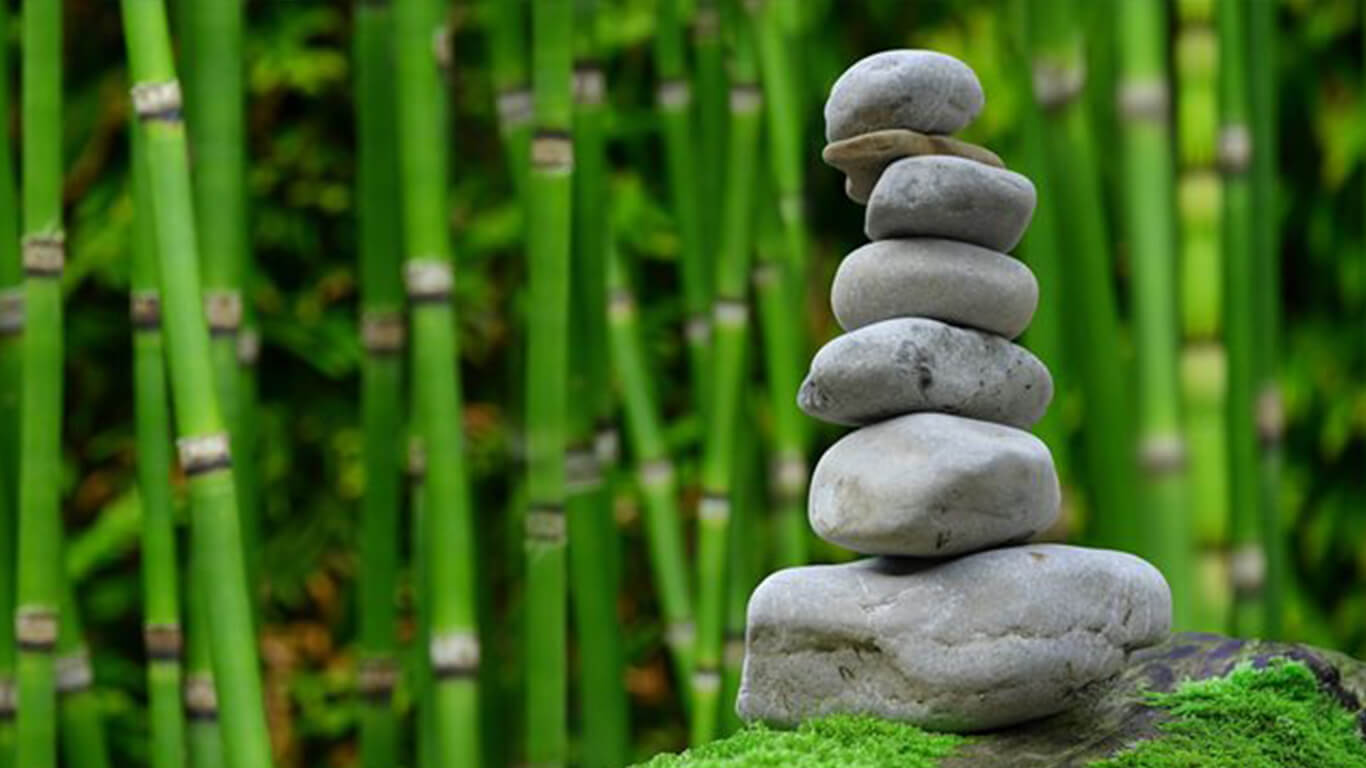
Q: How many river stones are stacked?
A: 7